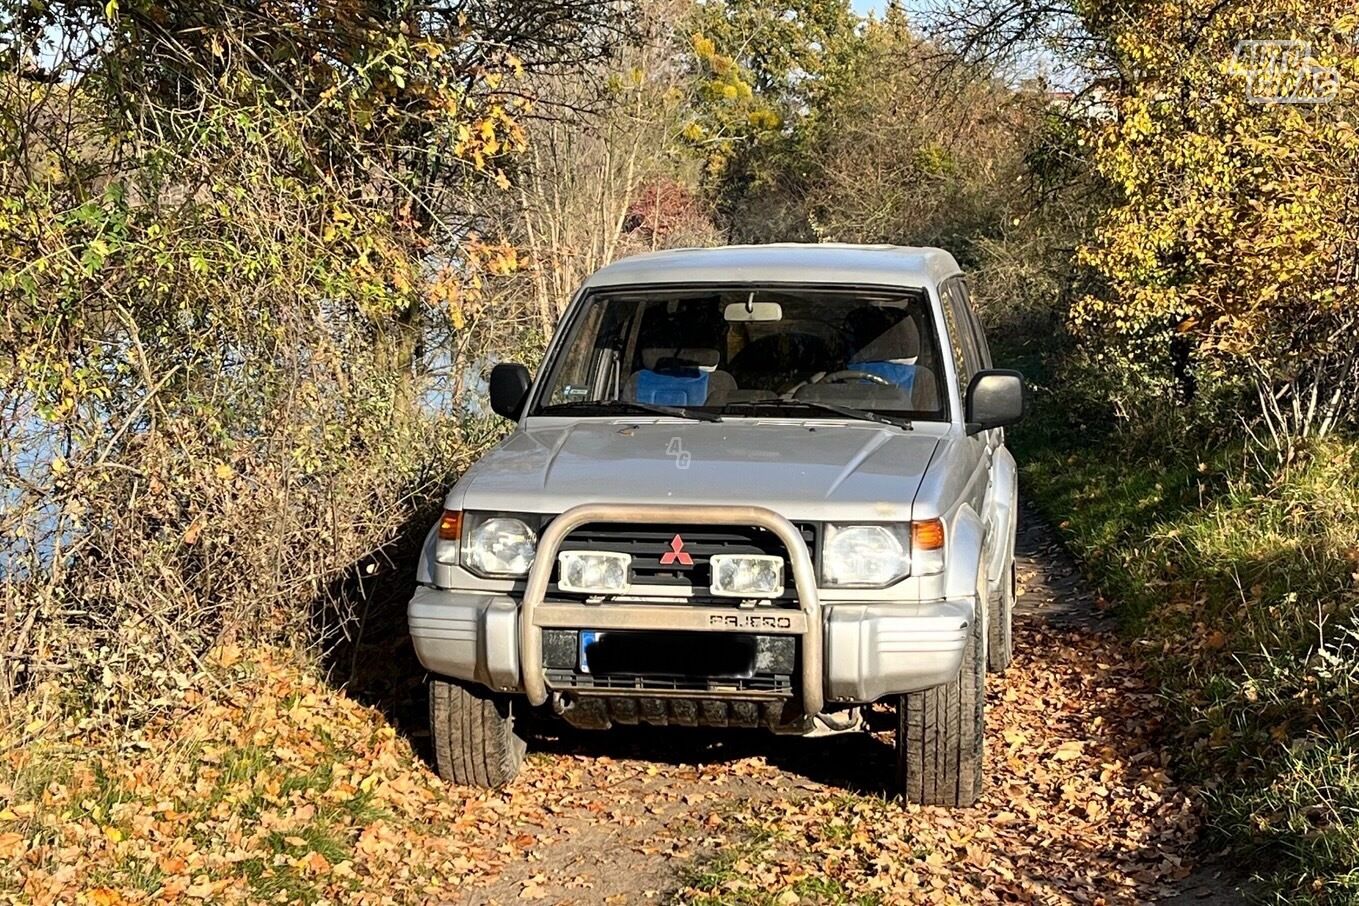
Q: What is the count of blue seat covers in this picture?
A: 2